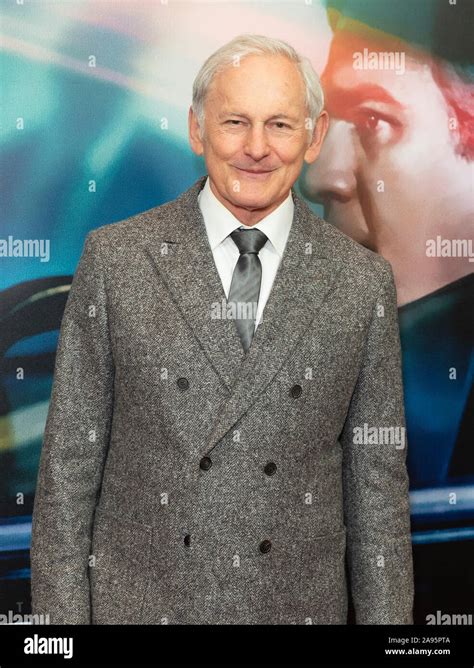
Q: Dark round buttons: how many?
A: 6